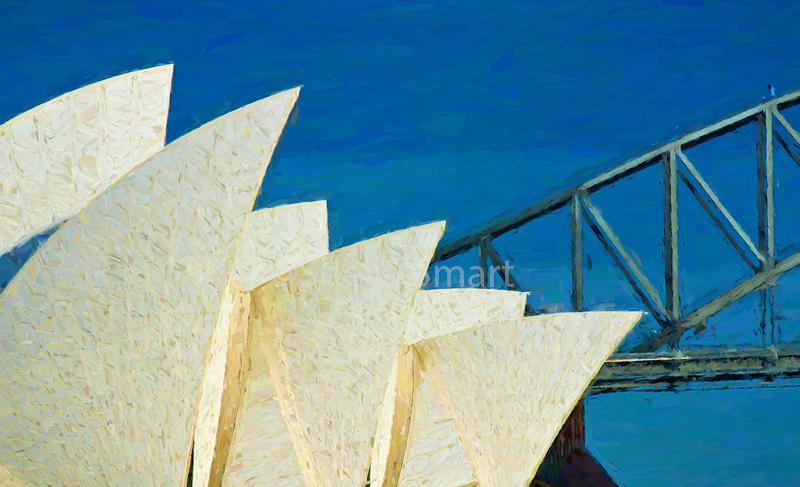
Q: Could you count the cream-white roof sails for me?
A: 6